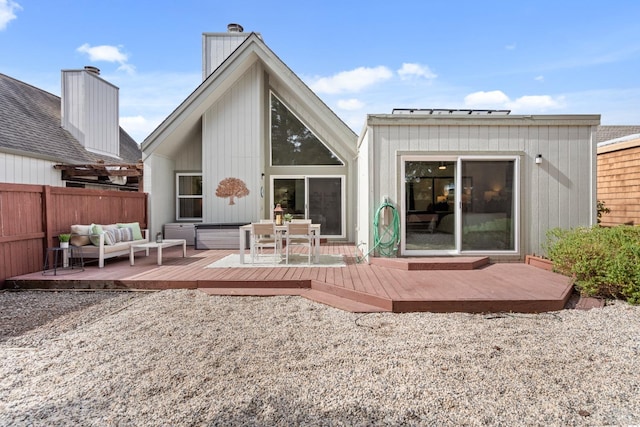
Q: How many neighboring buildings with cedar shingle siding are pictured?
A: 1